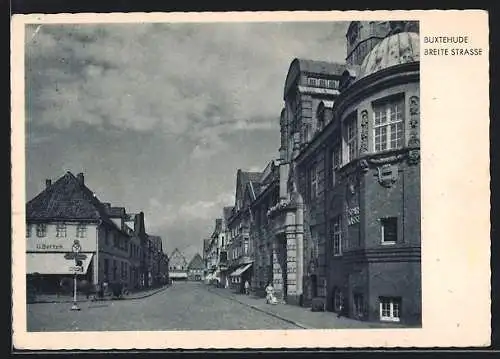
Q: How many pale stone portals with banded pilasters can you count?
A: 1